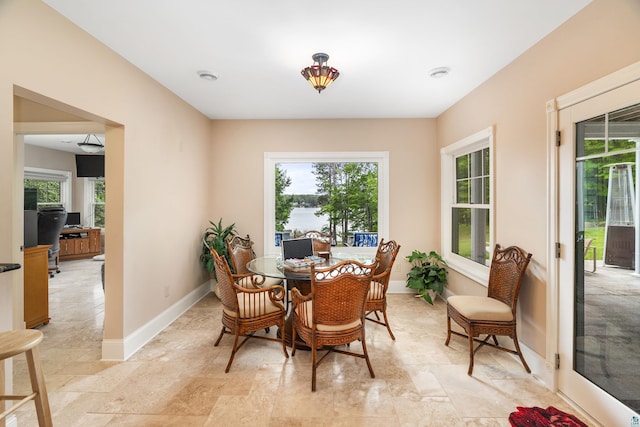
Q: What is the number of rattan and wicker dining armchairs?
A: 5